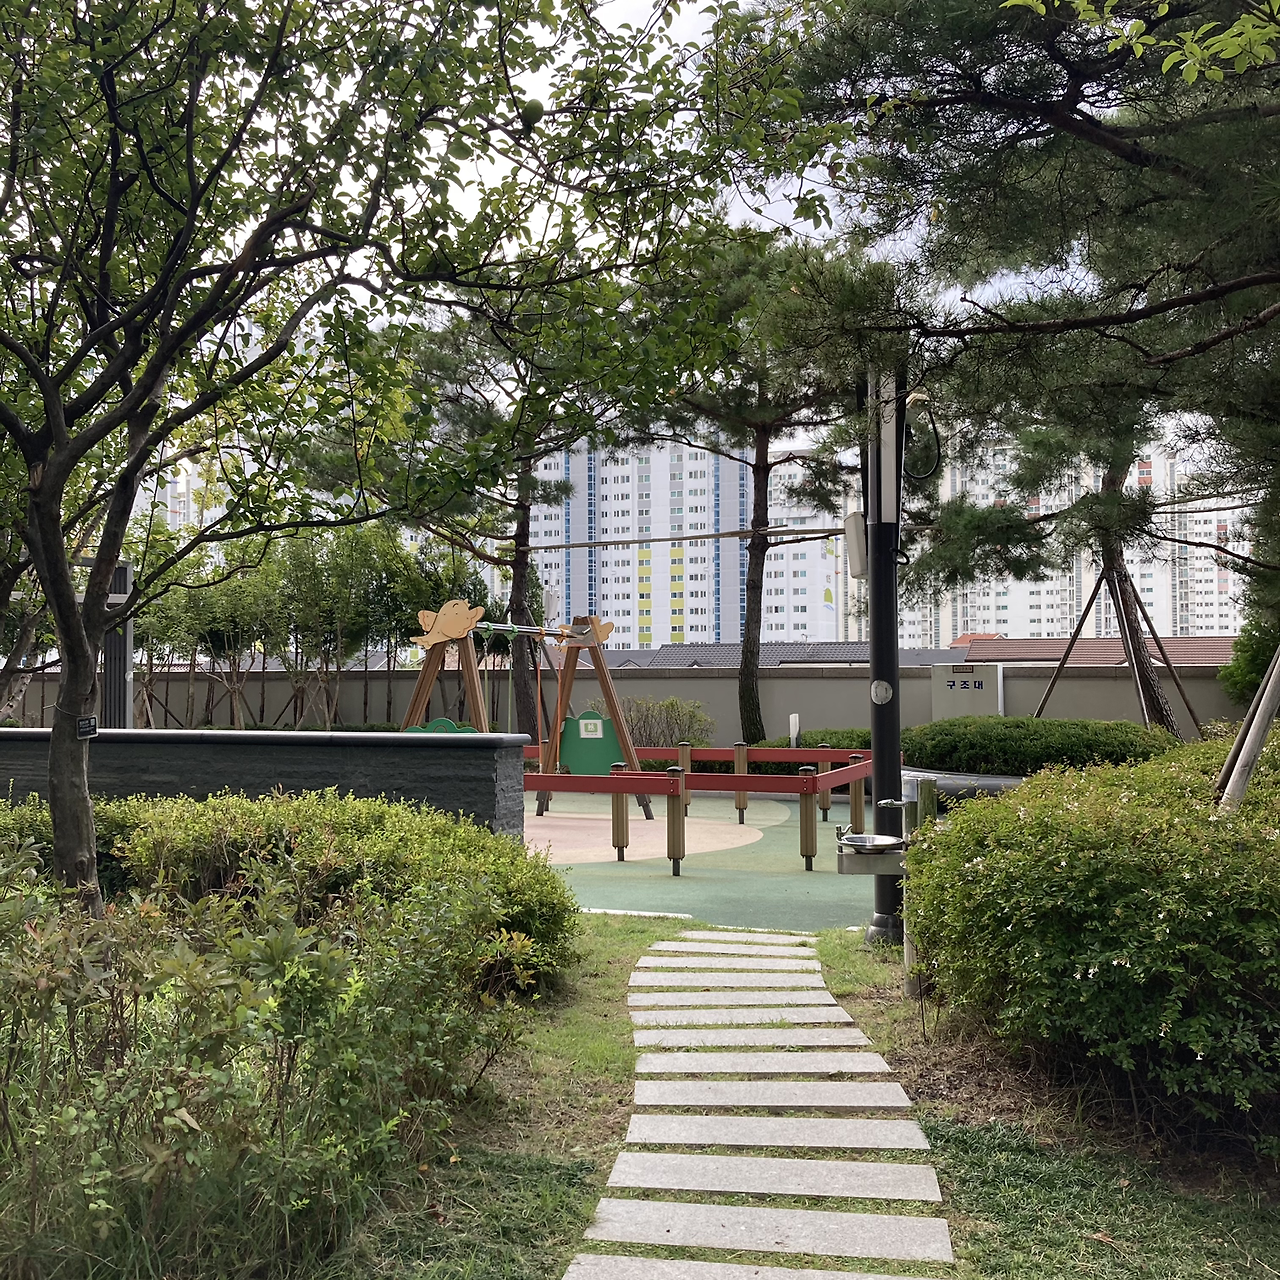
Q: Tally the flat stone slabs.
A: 13